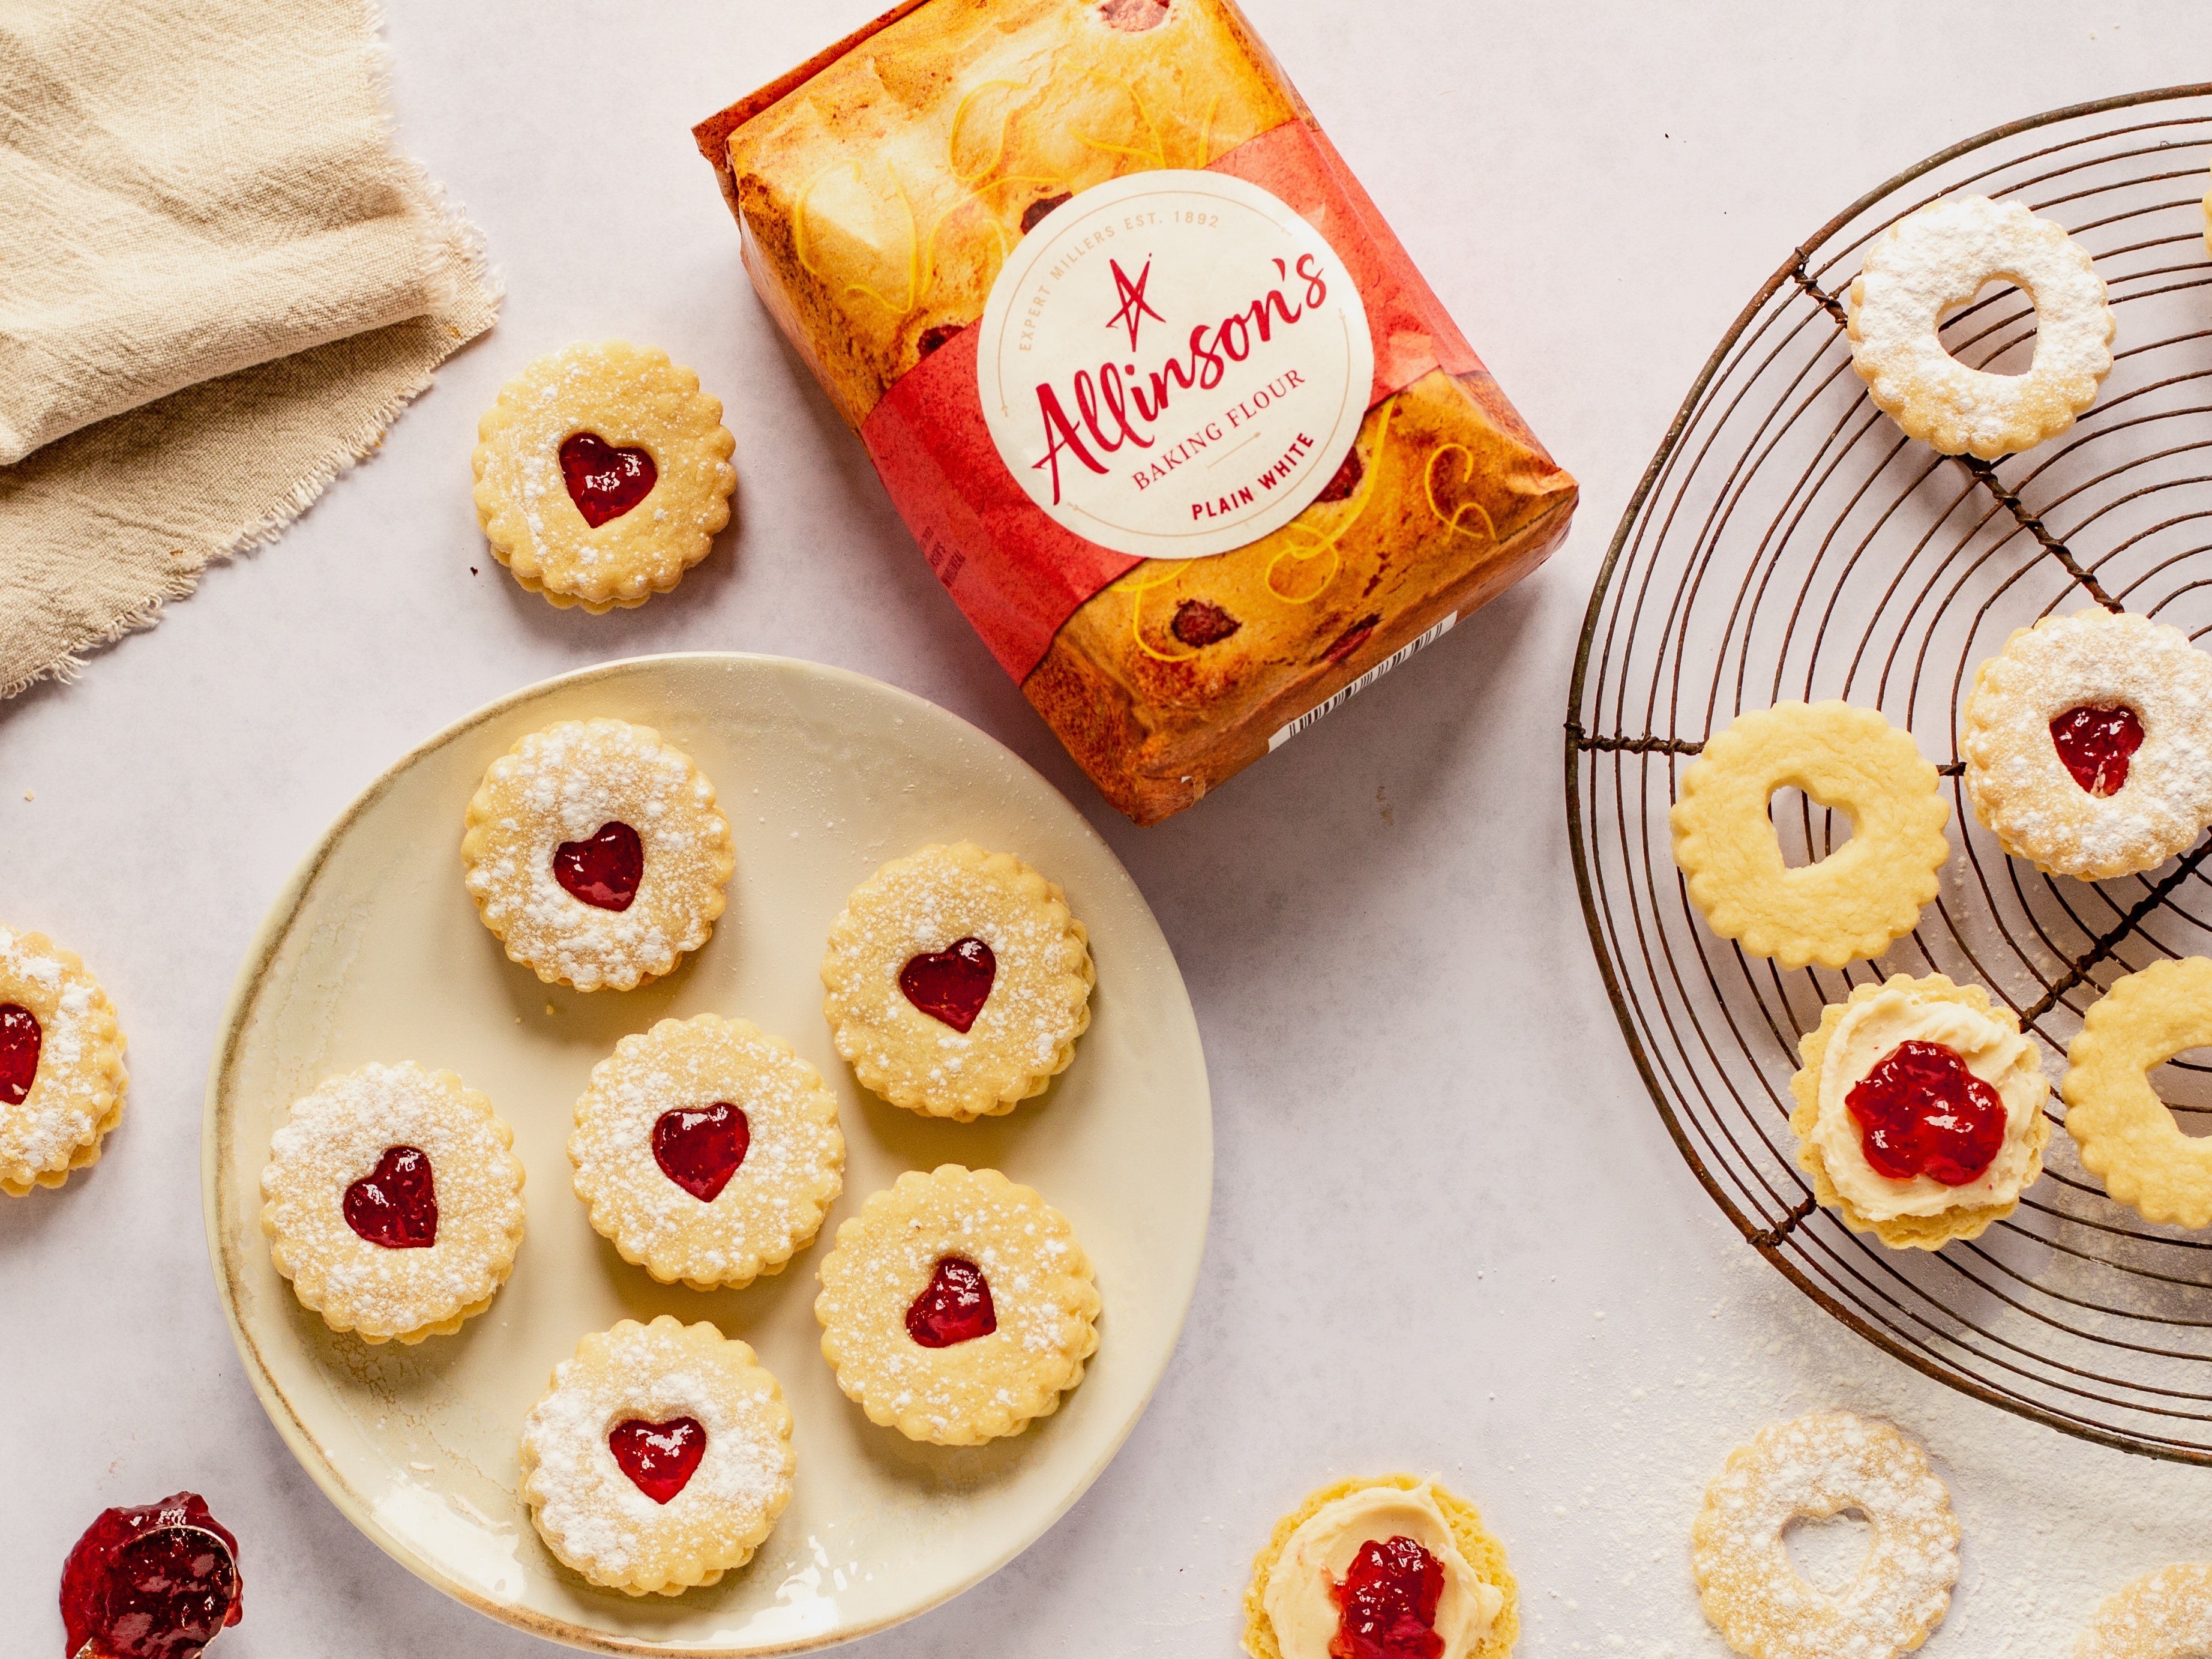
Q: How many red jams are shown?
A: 12